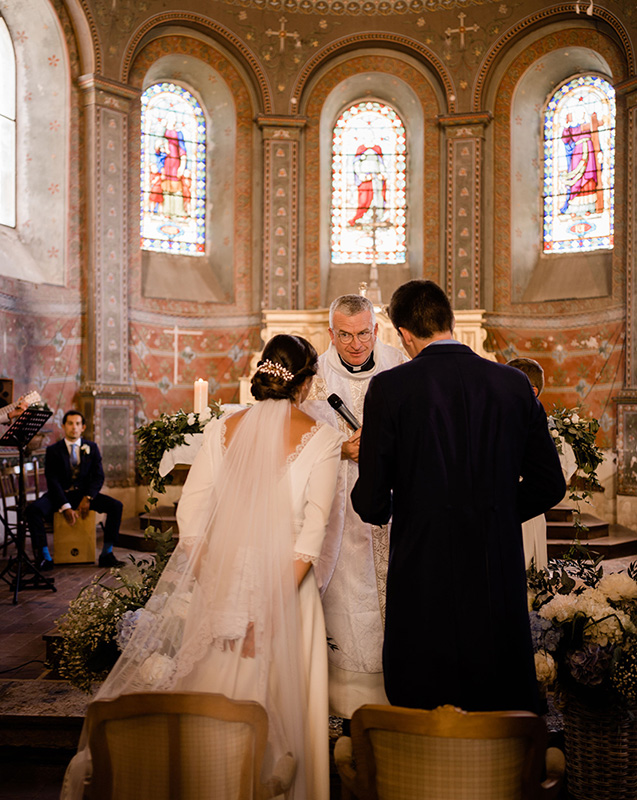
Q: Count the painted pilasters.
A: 4